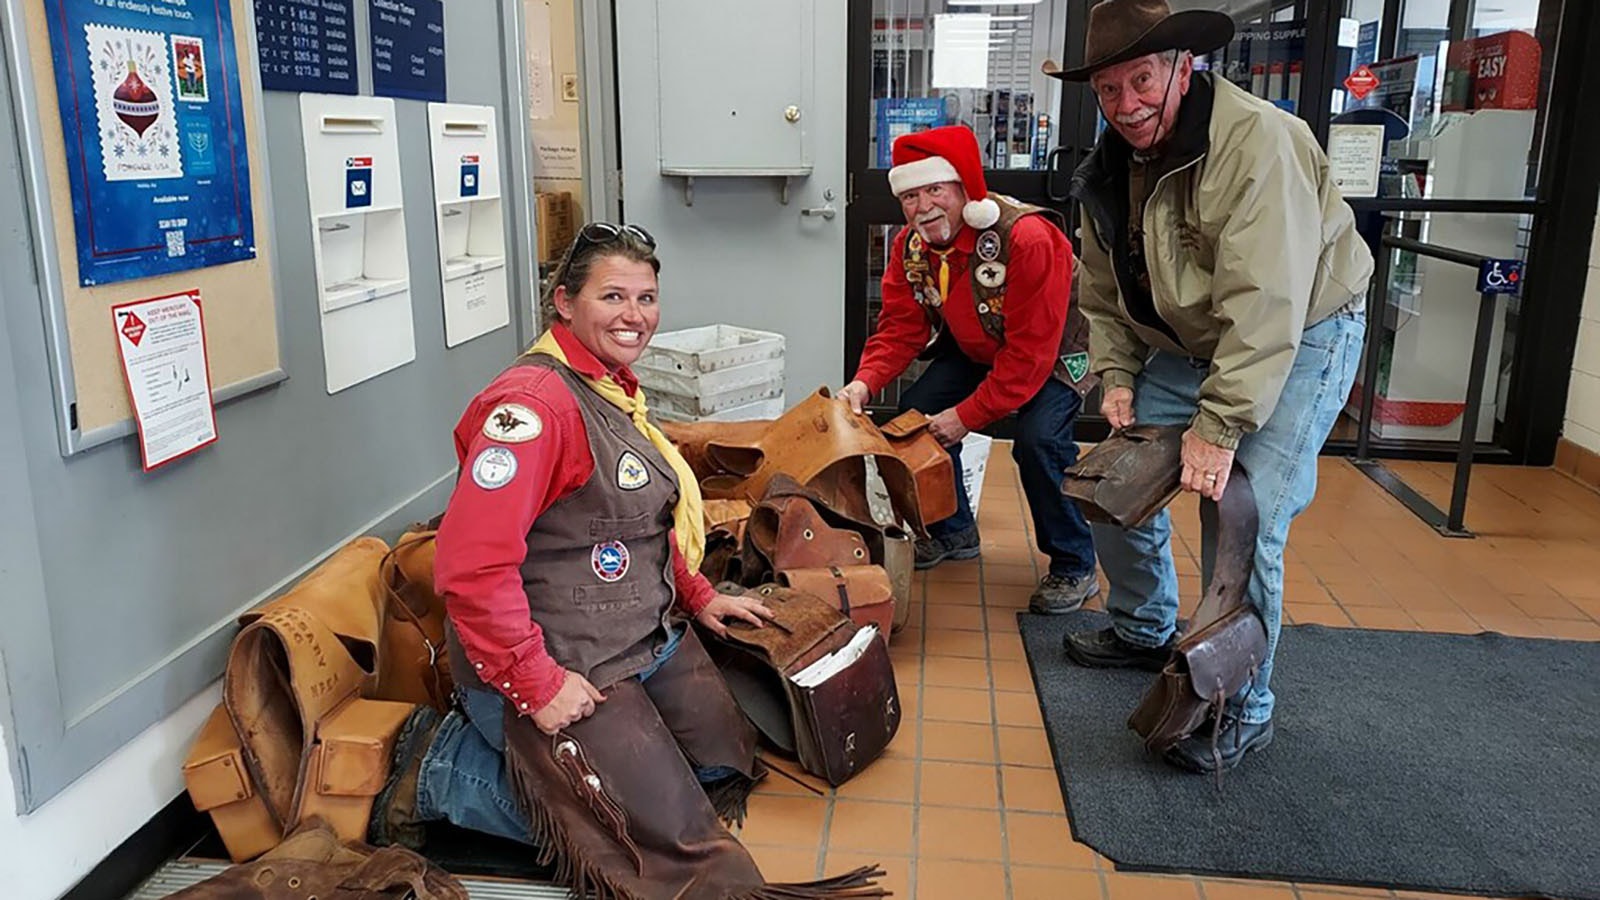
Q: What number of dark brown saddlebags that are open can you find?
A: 1